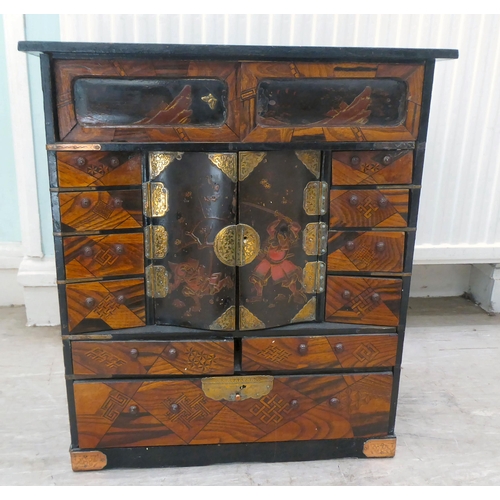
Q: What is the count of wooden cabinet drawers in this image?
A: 11